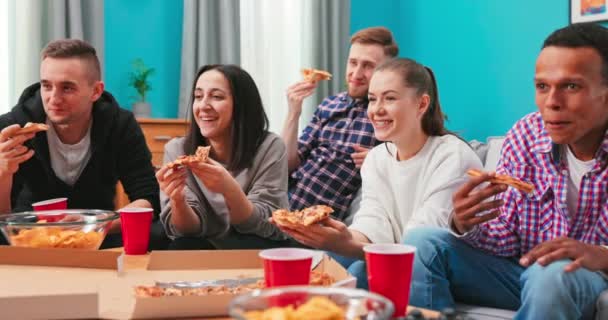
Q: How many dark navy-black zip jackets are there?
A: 1